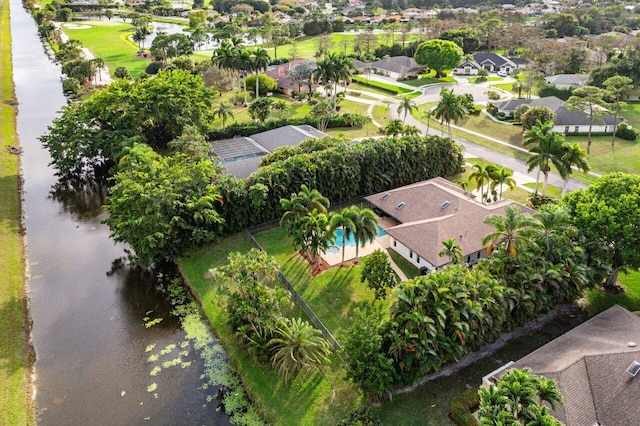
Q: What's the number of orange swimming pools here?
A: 0